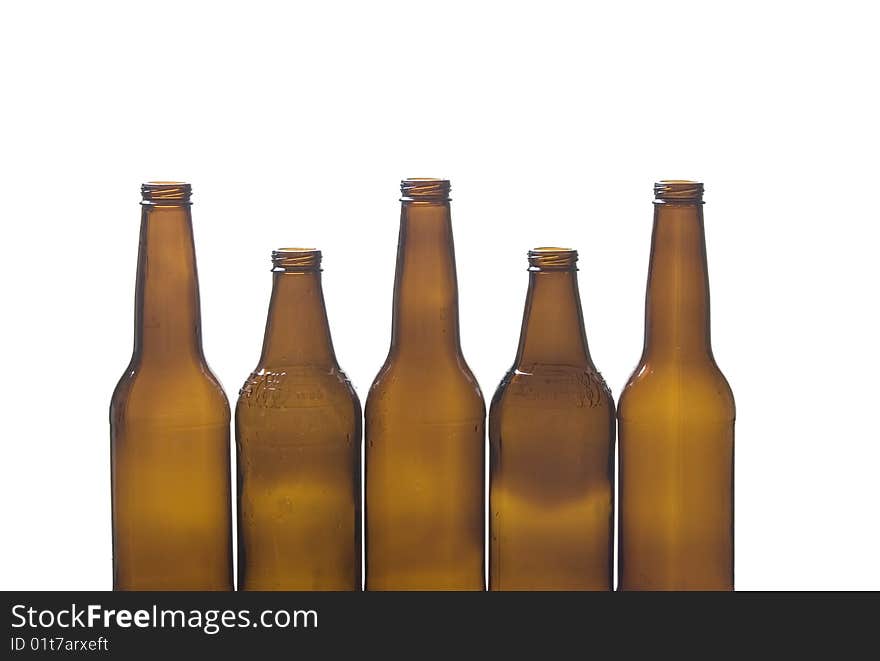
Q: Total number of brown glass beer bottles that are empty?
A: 5